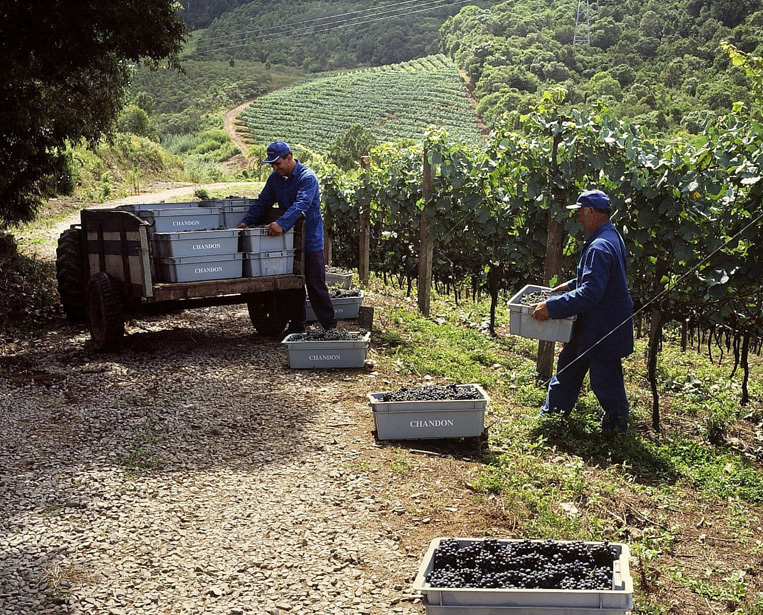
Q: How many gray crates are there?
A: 14